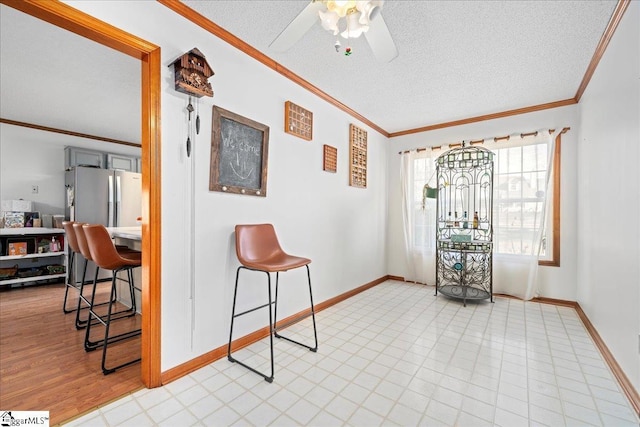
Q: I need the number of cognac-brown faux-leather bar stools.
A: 4